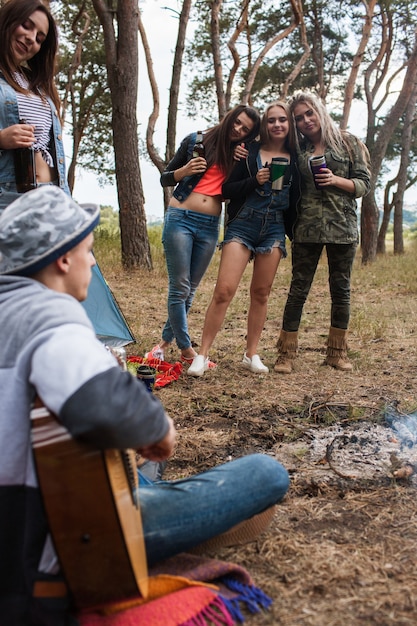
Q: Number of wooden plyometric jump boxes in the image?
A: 0